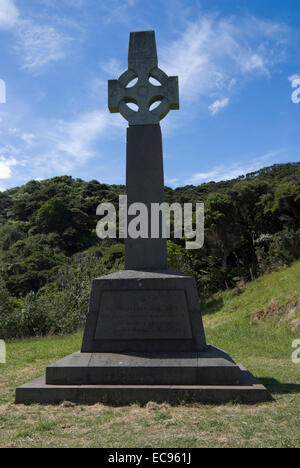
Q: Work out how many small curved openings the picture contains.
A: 4